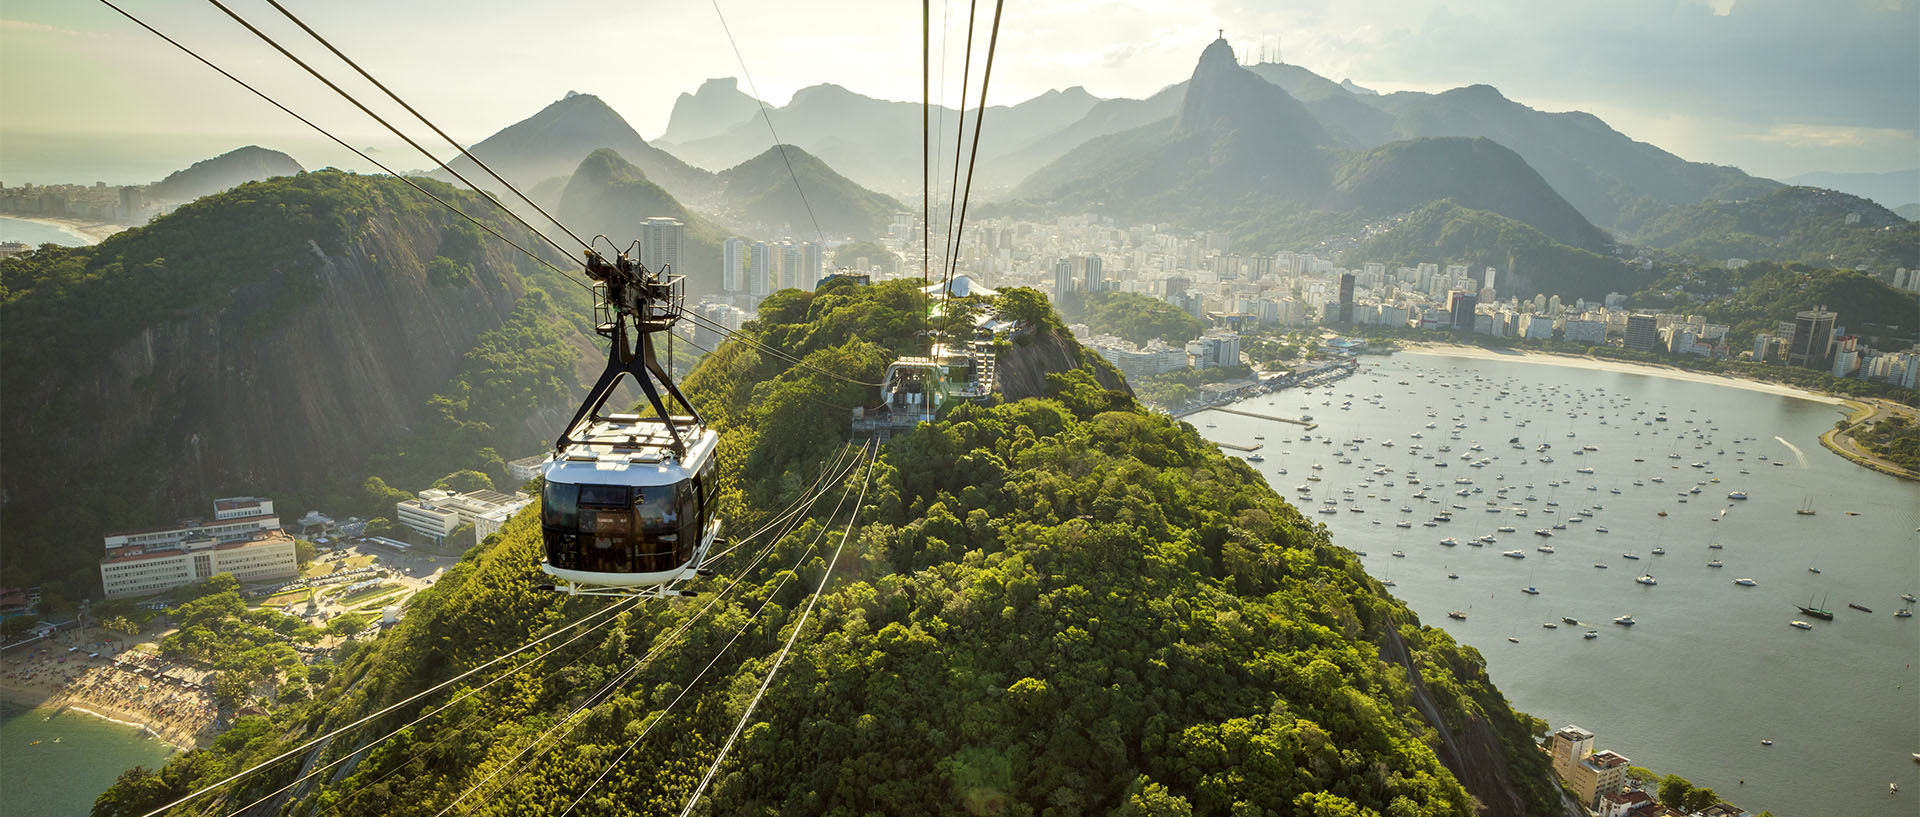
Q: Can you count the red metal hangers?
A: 0